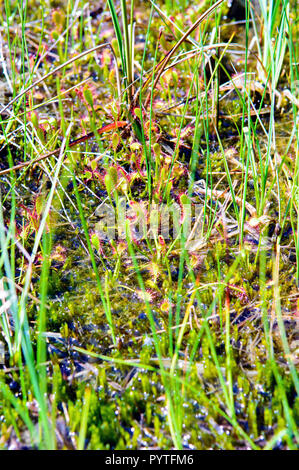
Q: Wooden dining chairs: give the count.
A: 0